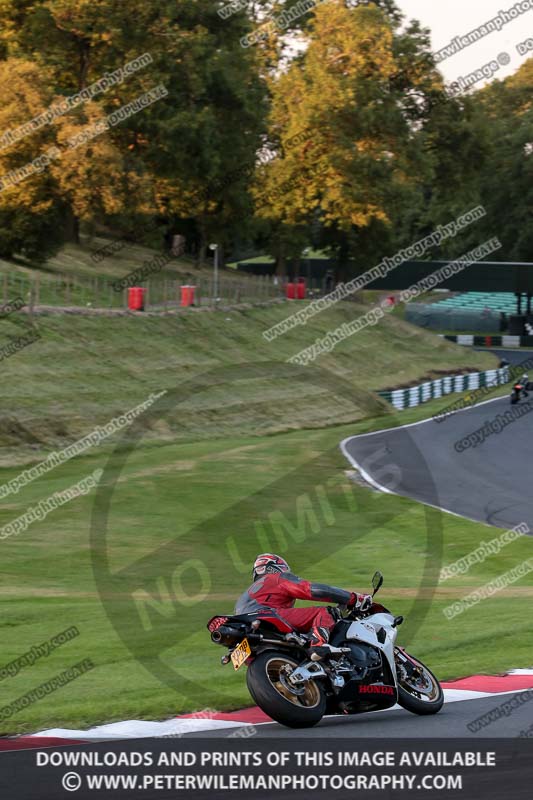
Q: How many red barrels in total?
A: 4